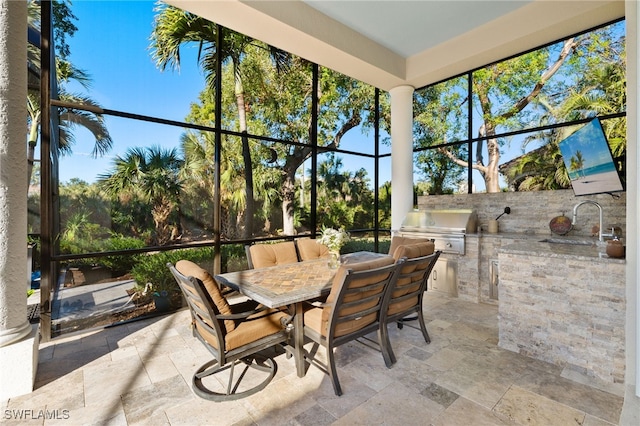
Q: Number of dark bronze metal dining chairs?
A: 6